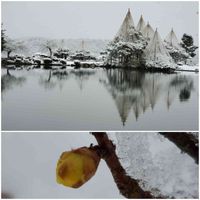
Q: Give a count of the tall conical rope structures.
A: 5